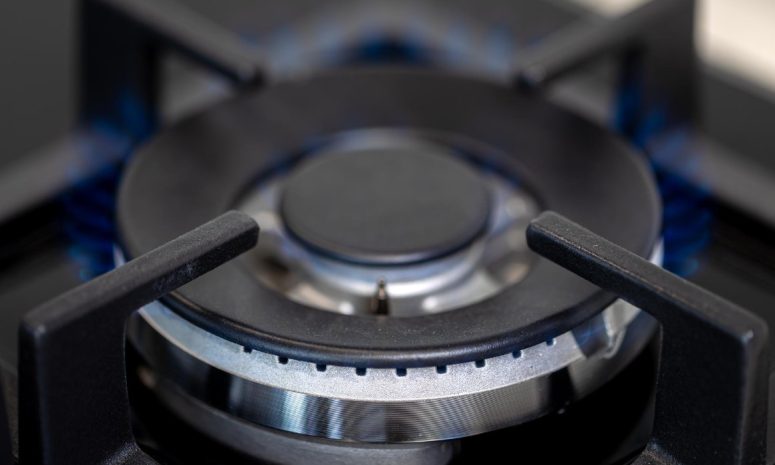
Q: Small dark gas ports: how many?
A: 9